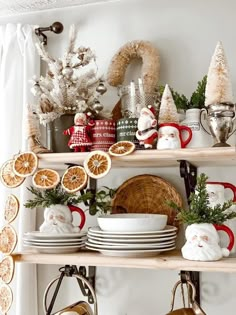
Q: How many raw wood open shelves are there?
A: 2